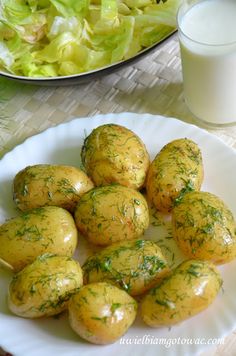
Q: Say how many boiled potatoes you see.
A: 10